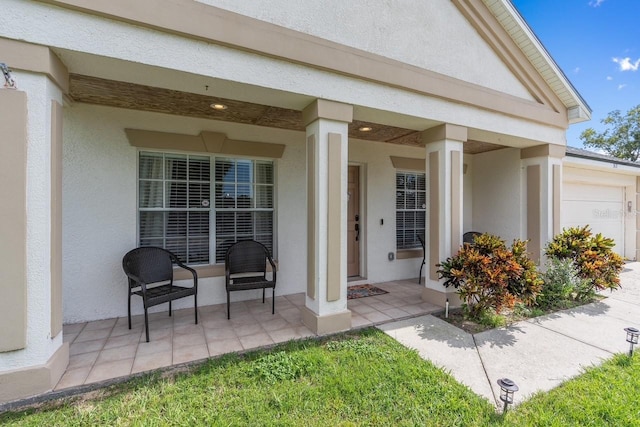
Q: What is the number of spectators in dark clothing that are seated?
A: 0